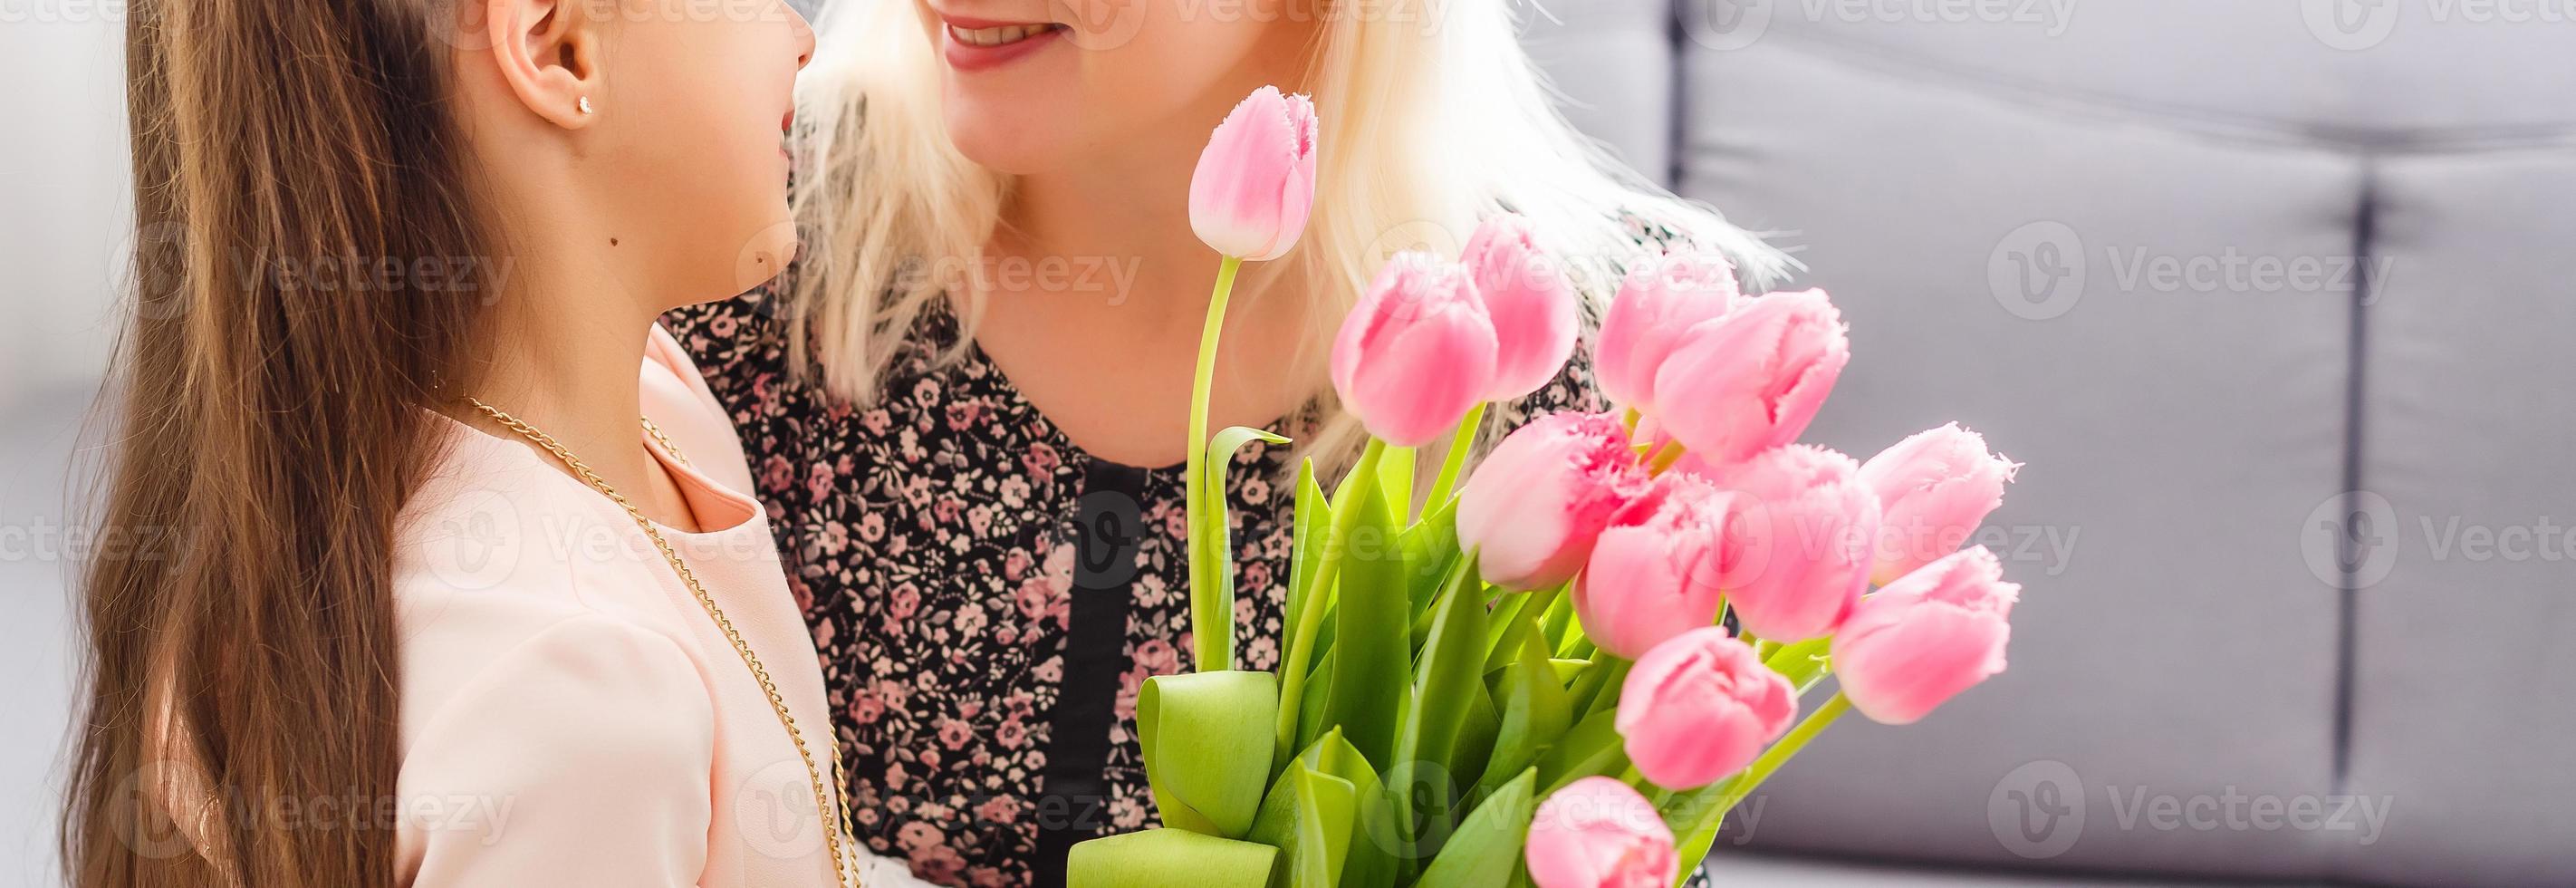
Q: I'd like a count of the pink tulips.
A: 12